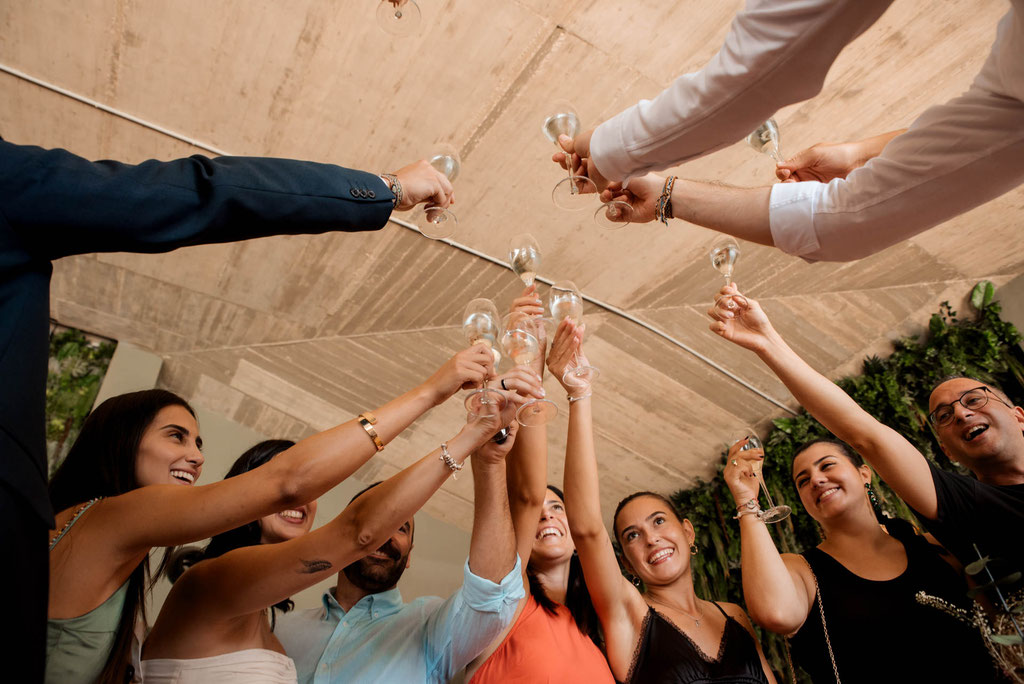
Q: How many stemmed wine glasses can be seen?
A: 11